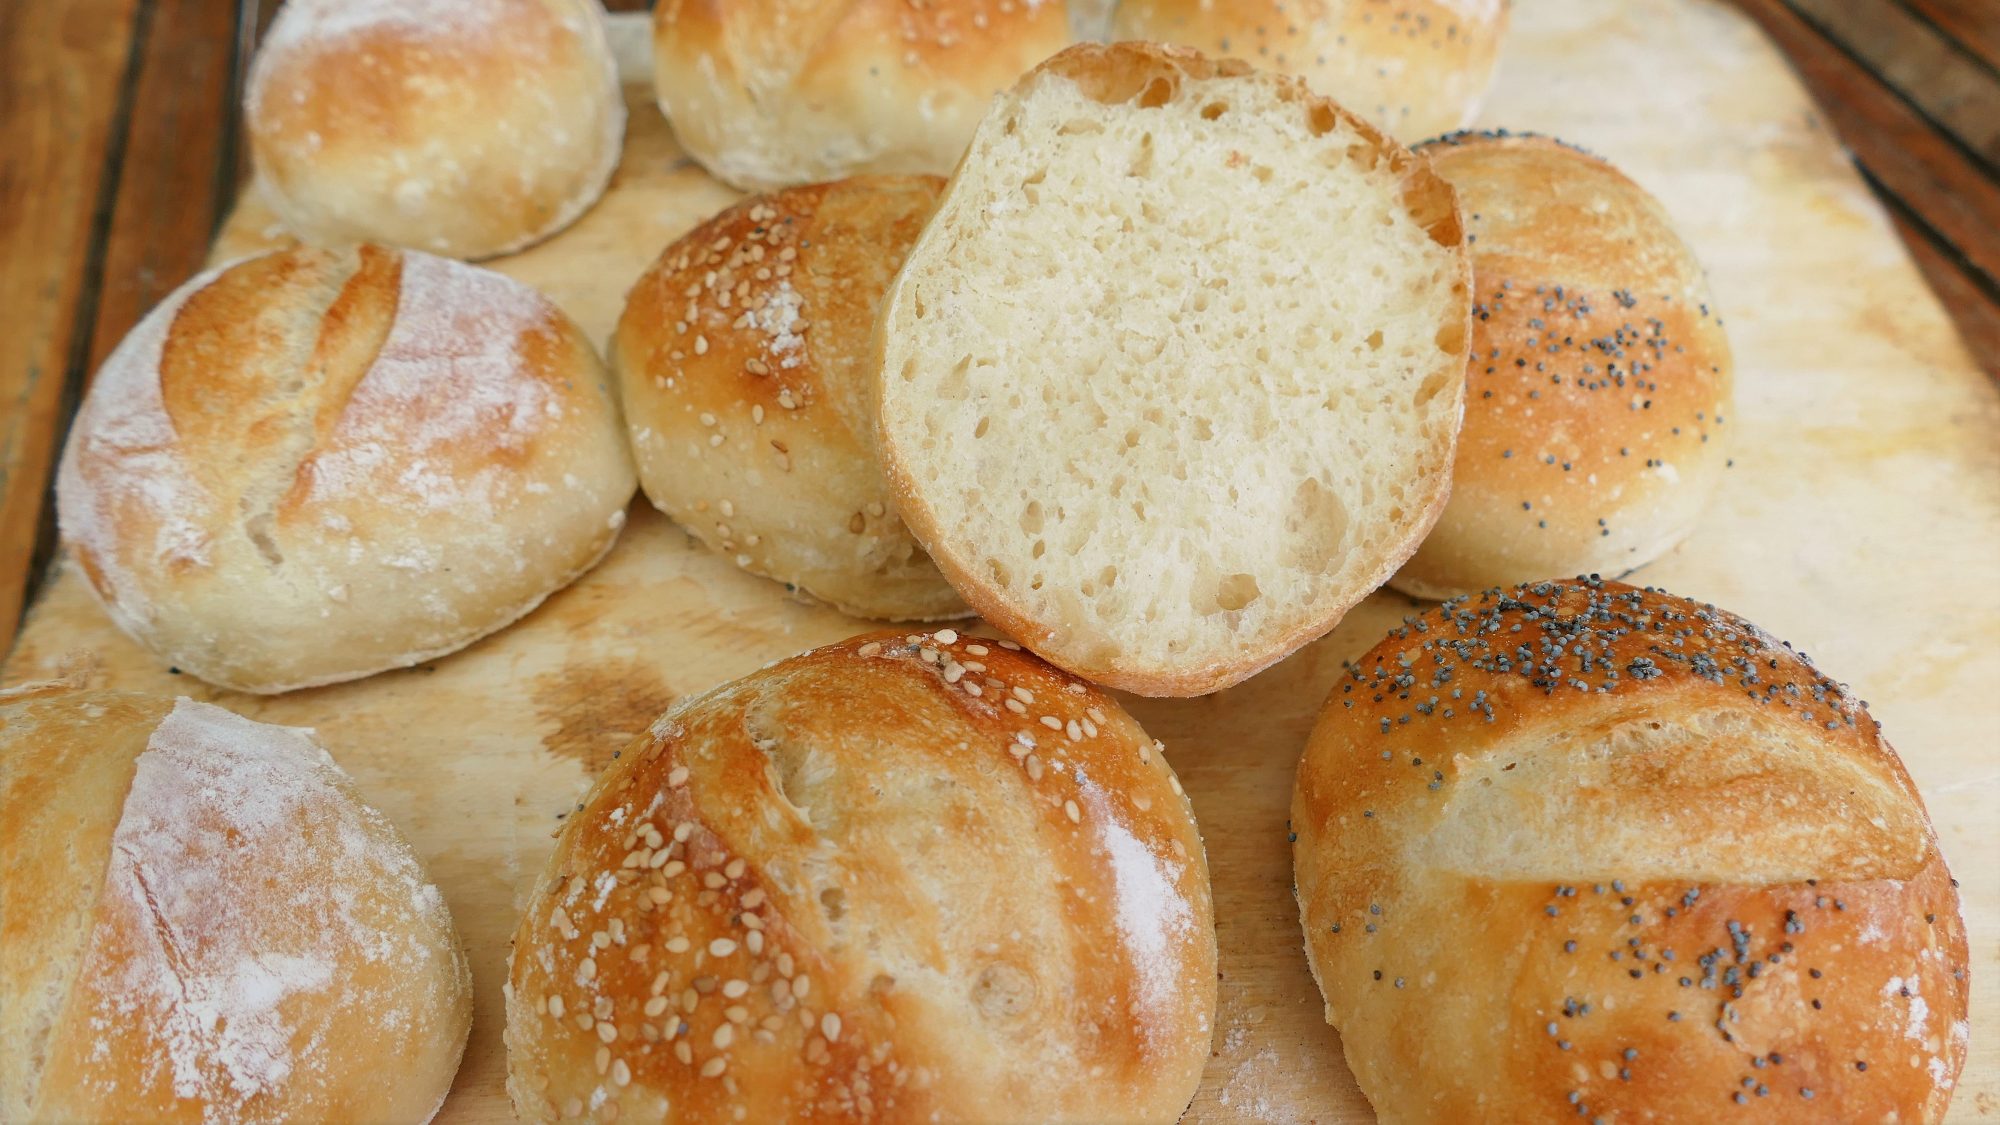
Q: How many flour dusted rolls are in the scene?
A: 3